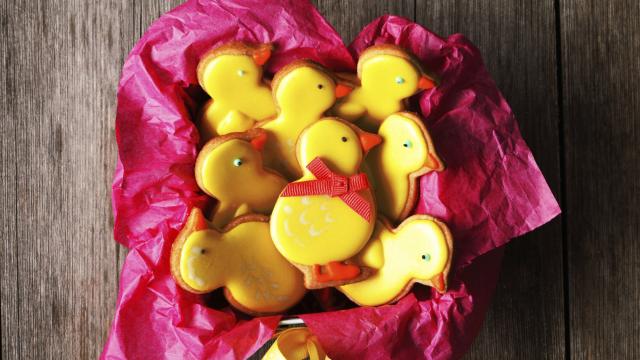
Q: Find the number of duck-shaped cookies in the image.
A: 8